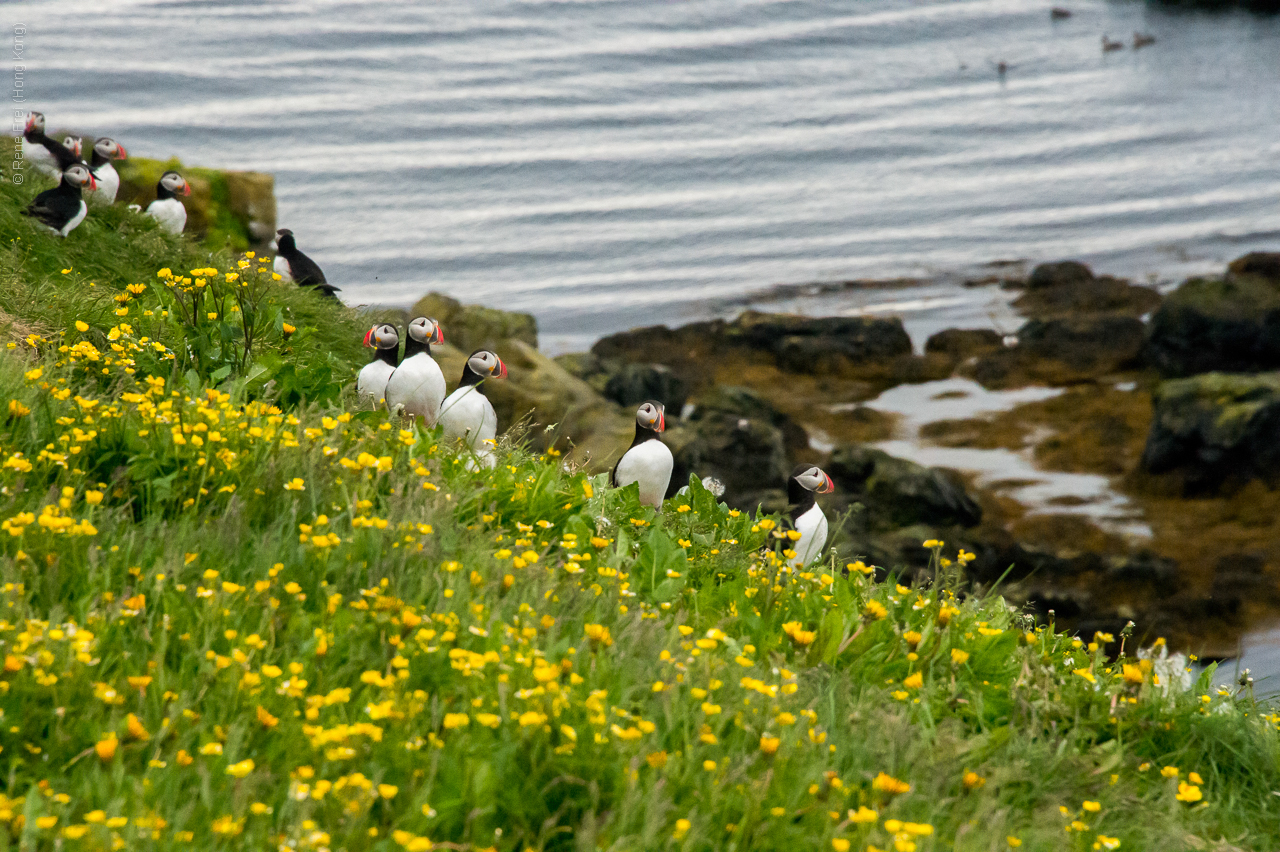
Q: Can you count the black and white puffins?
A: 11